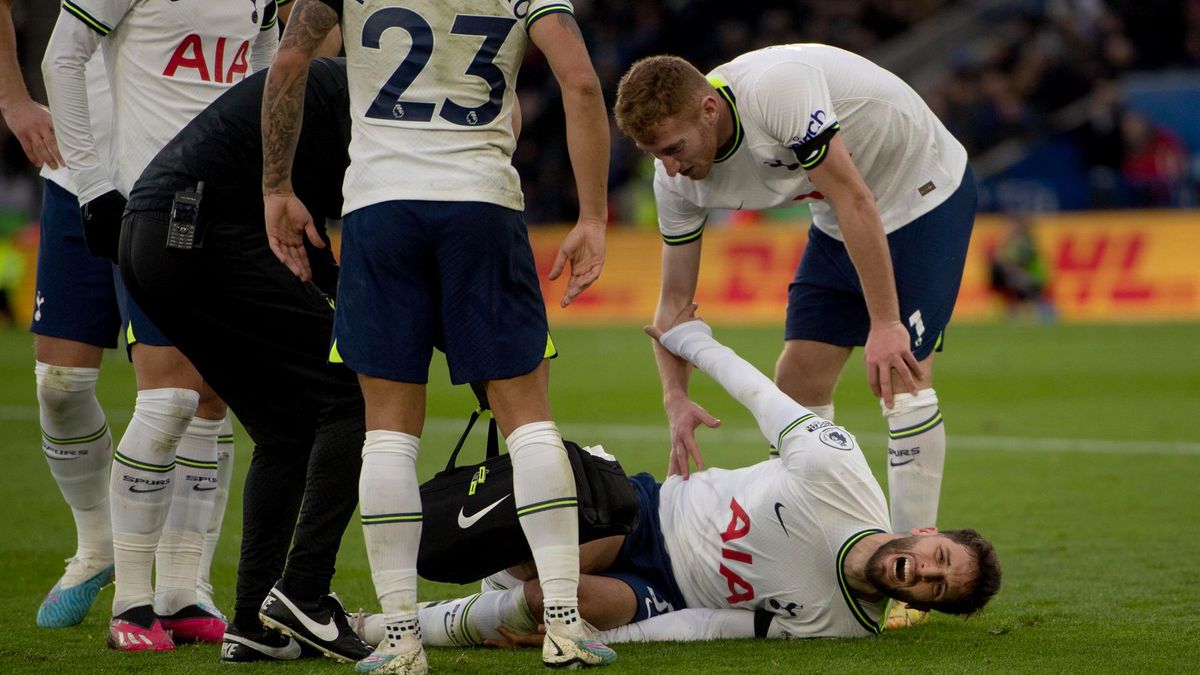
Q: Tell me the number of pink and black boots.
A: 2